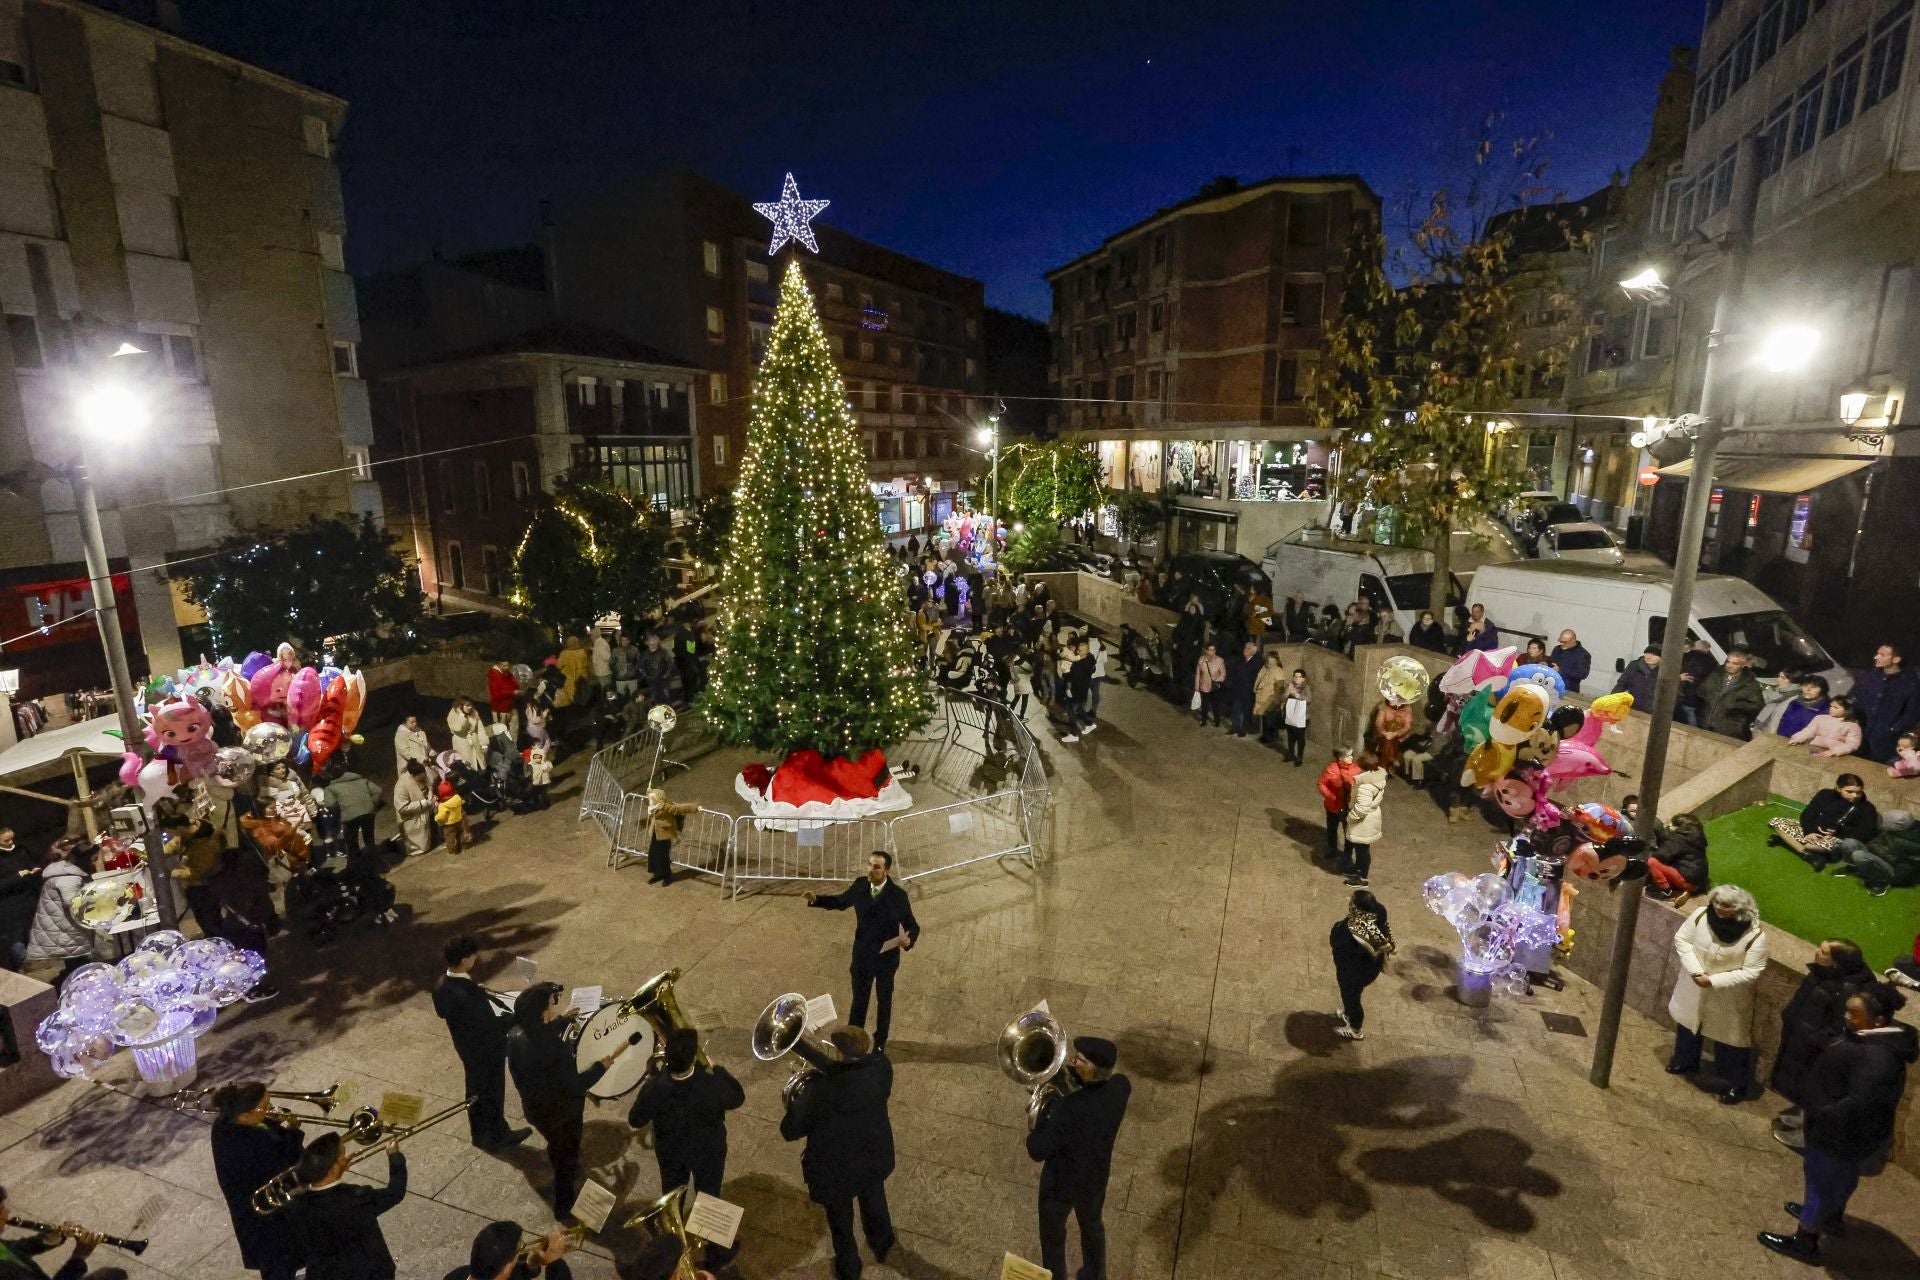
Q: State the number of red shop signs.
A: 1